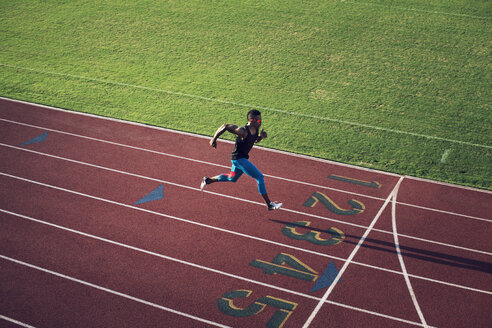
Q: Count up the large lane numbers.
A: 5